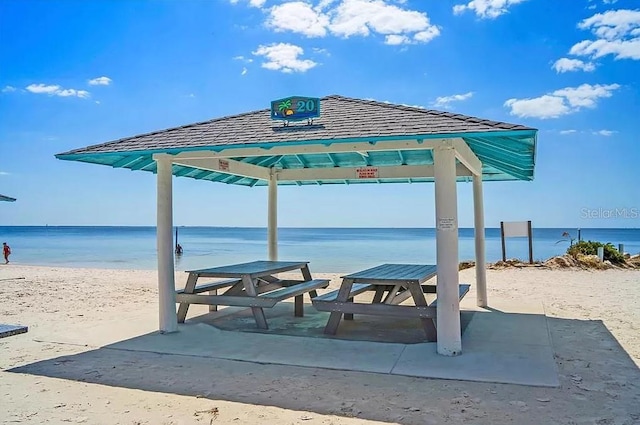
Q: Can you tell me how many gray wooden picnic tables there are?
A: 2